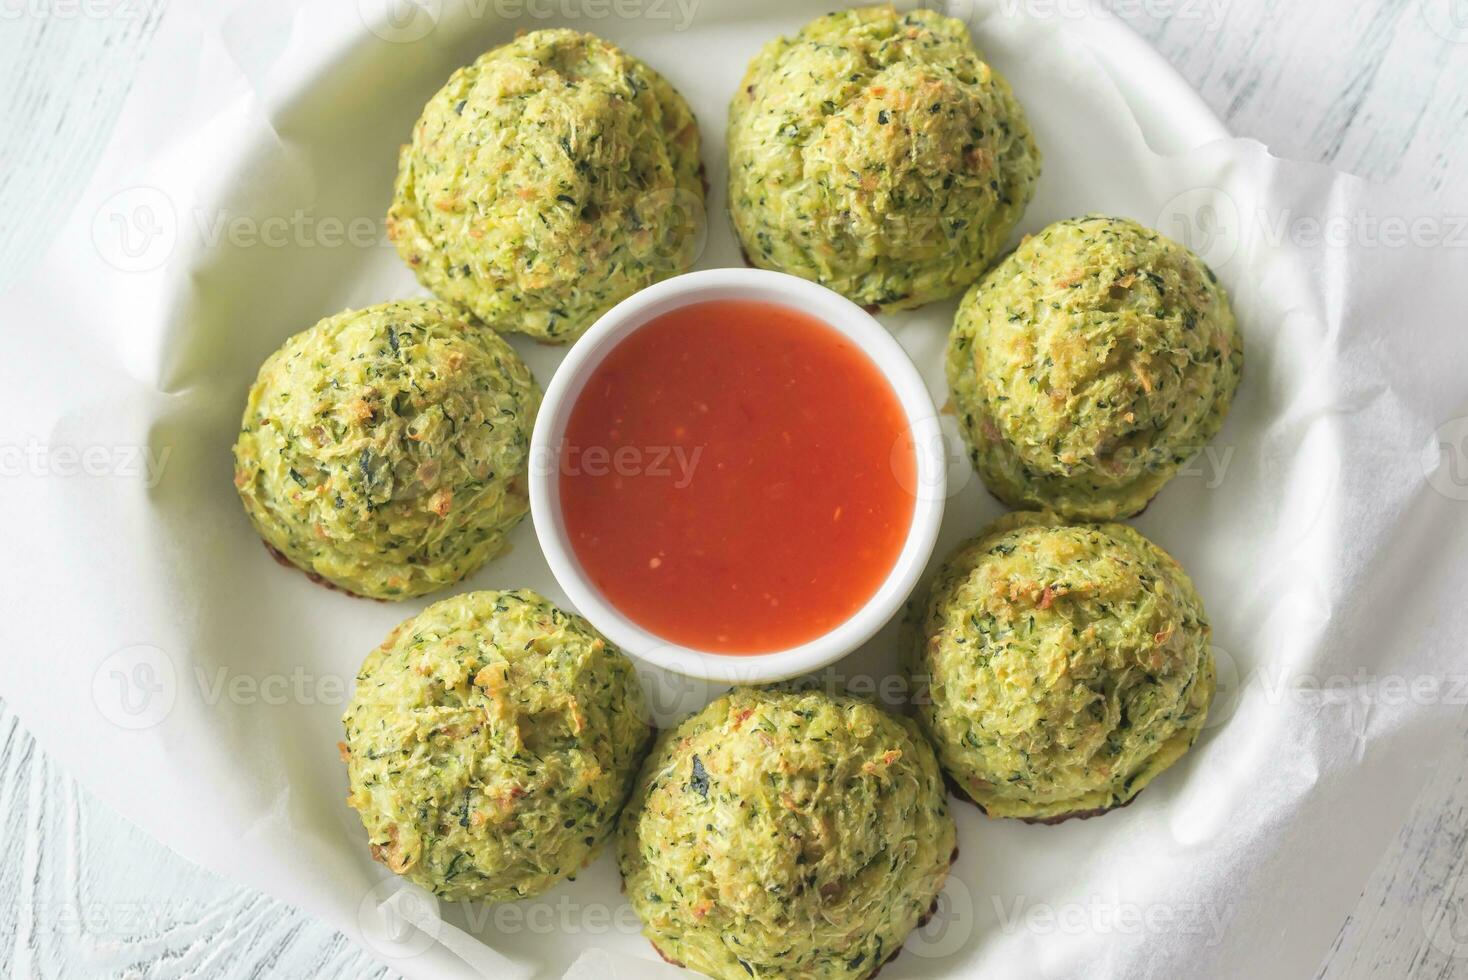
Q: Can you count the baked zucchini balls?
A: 7